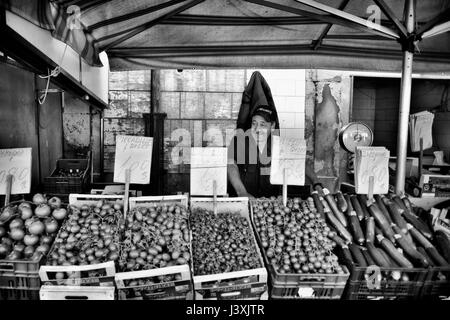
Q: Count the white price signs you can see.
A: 6